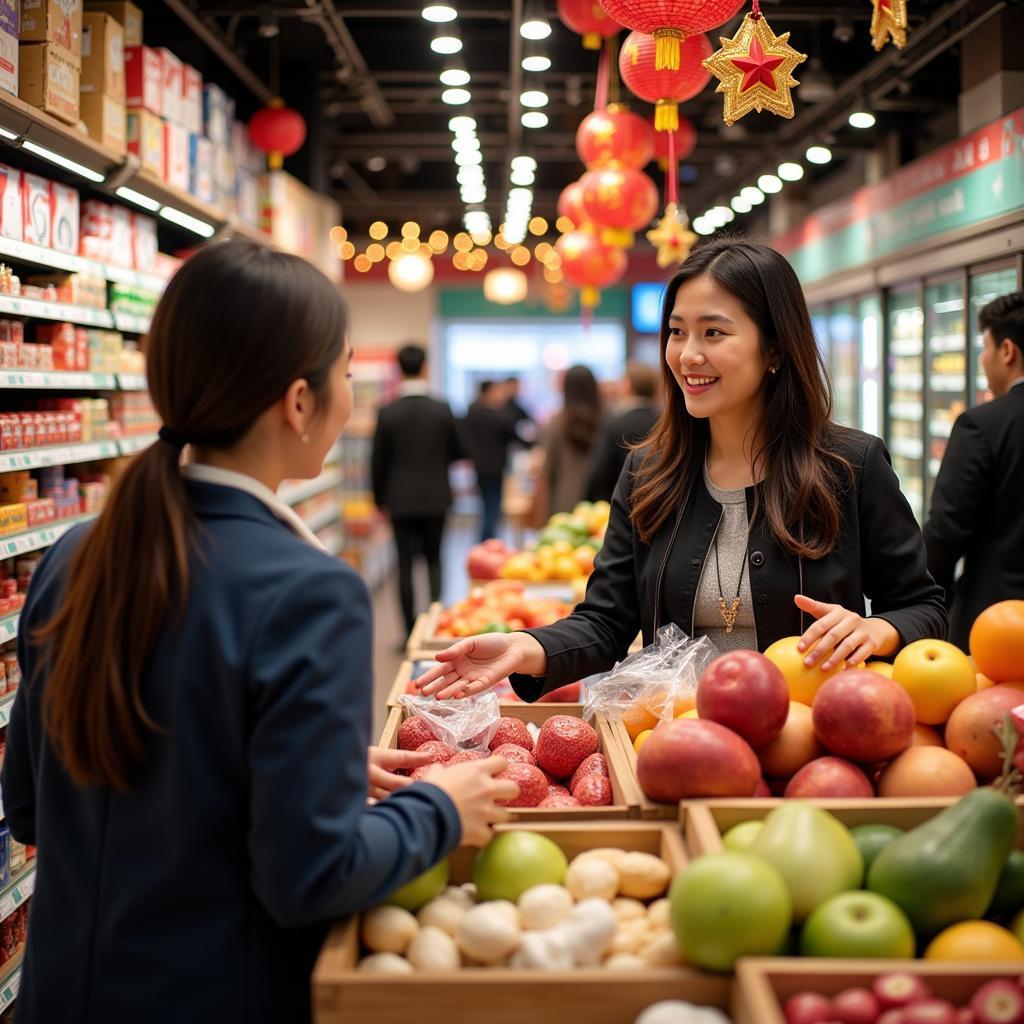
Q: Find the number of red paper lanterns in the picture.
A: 9